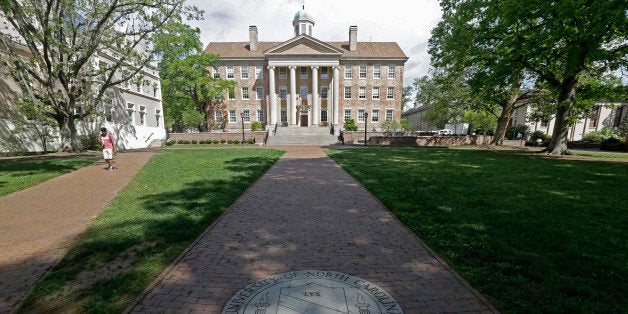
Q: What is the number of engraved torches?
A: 2